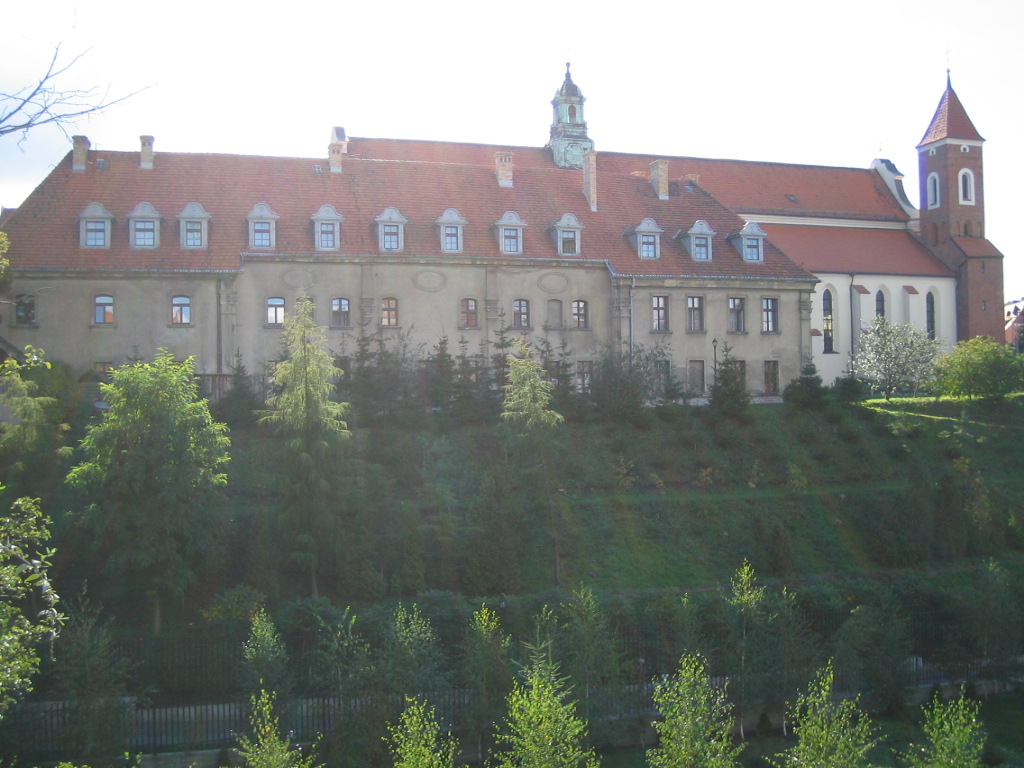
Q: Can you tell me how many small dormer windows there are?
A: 12